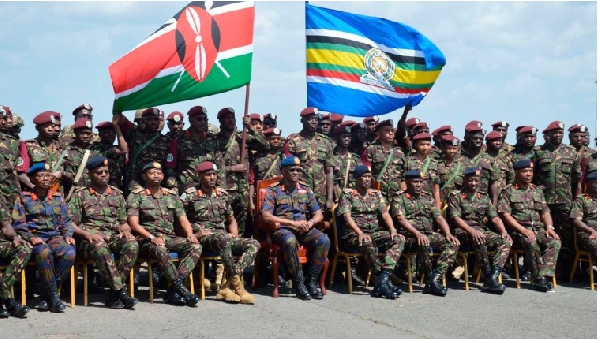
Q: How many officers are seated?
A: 11